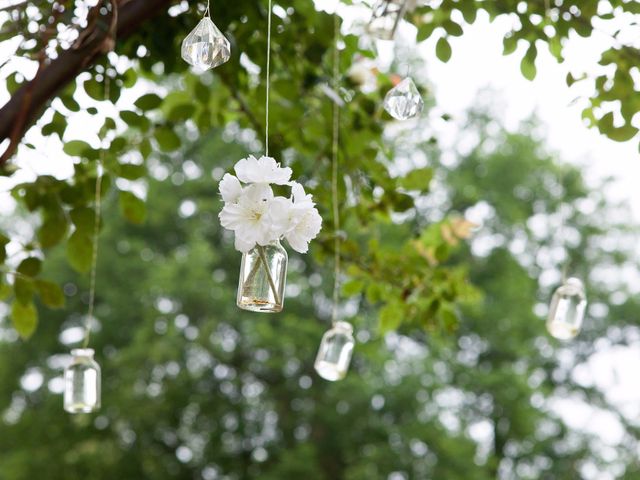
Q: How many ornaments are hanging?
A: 6